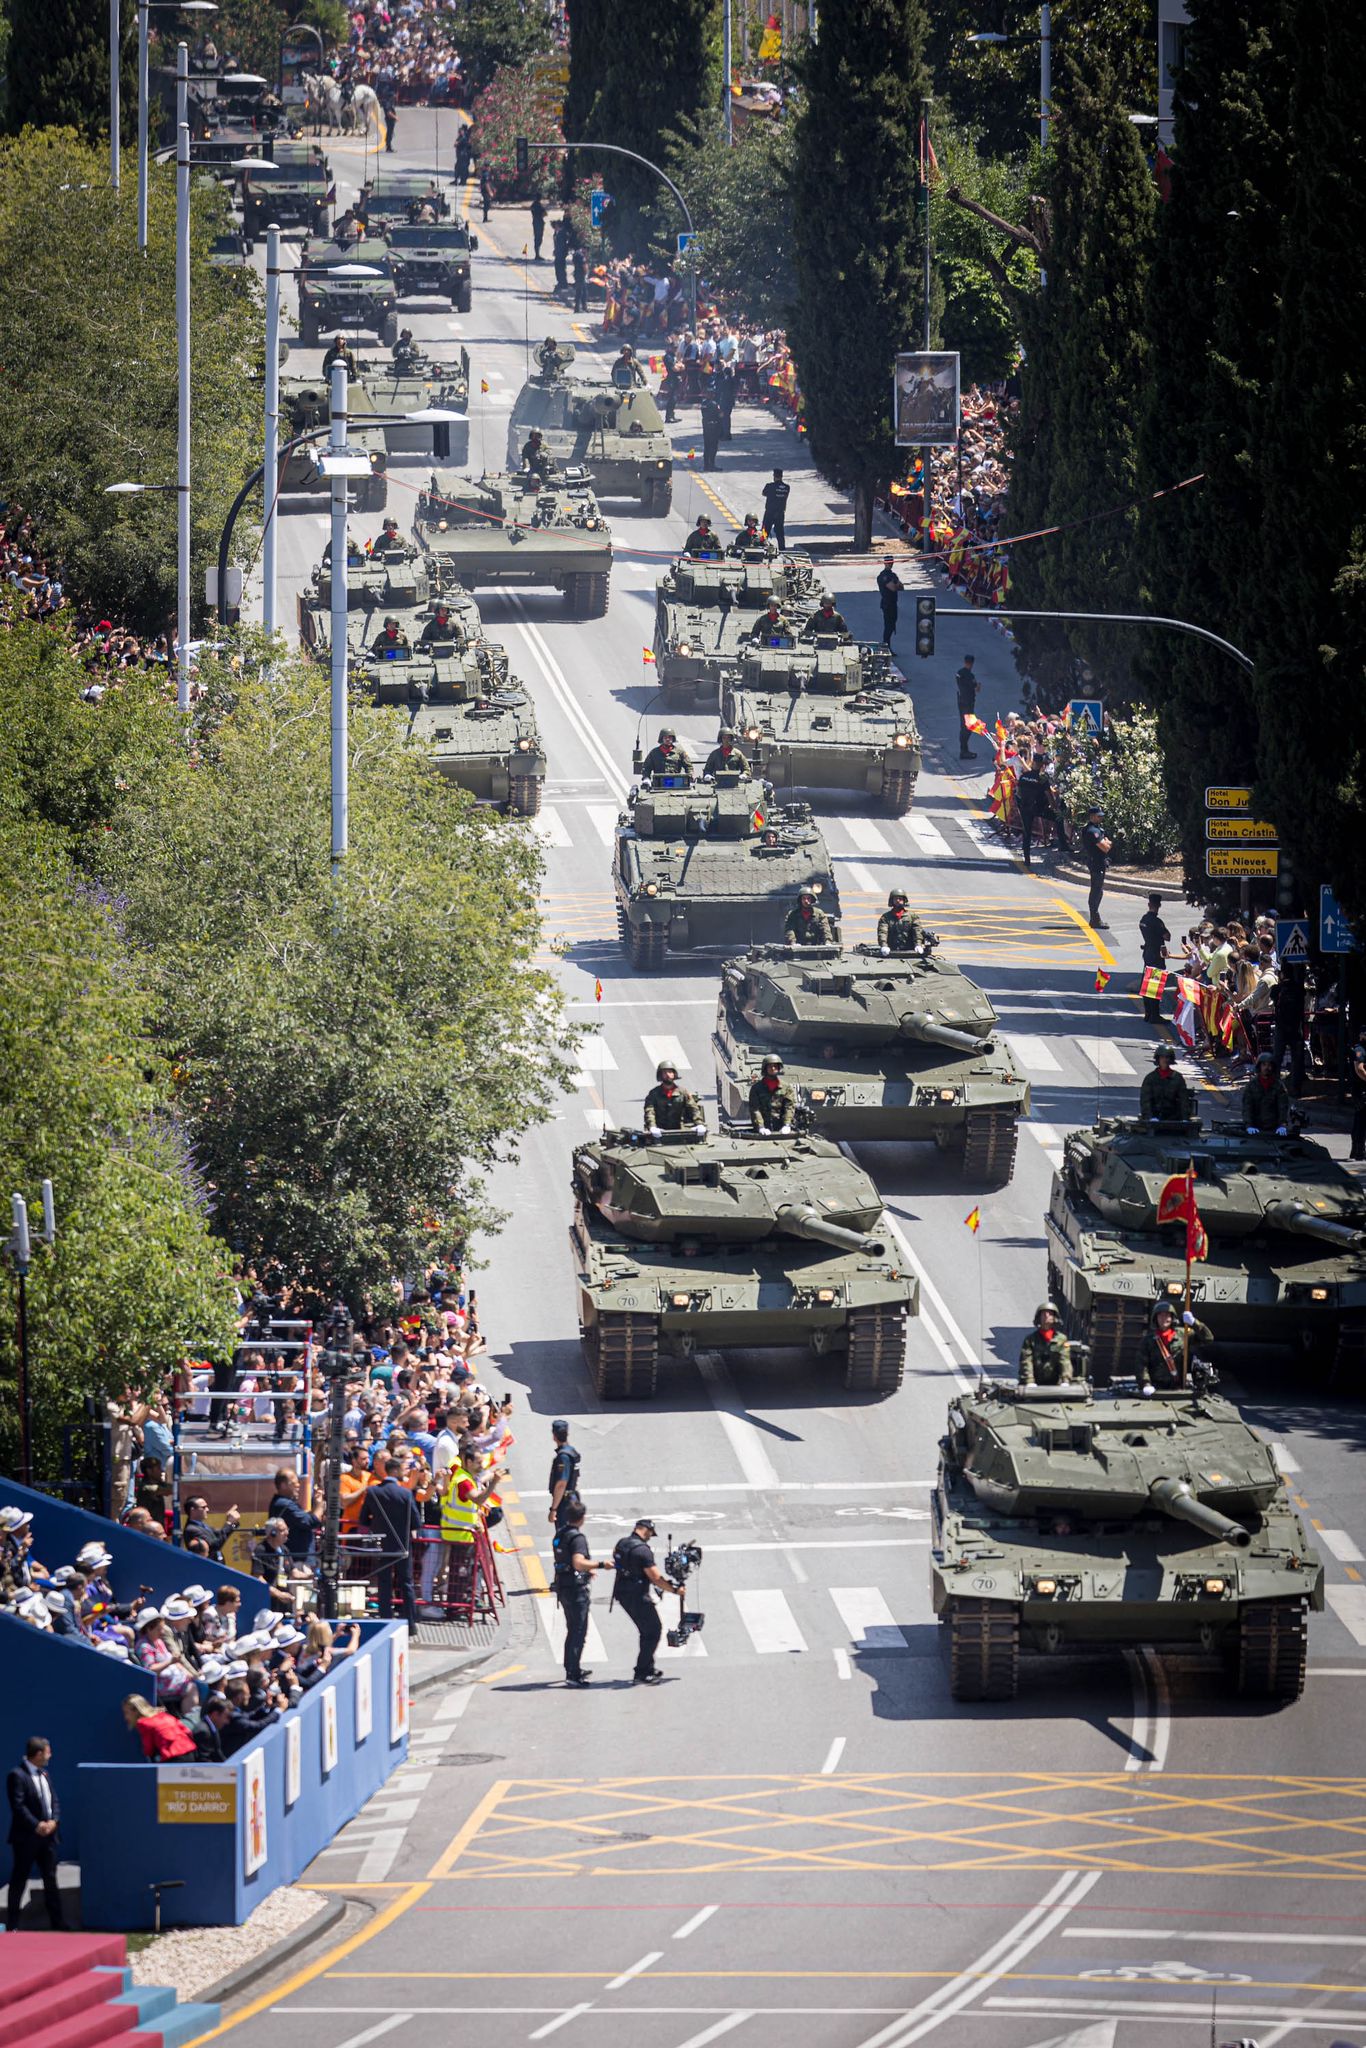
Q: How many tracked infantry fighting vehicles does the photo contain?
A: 5